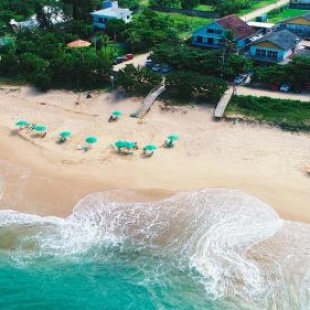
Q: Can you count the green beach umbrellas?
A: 9